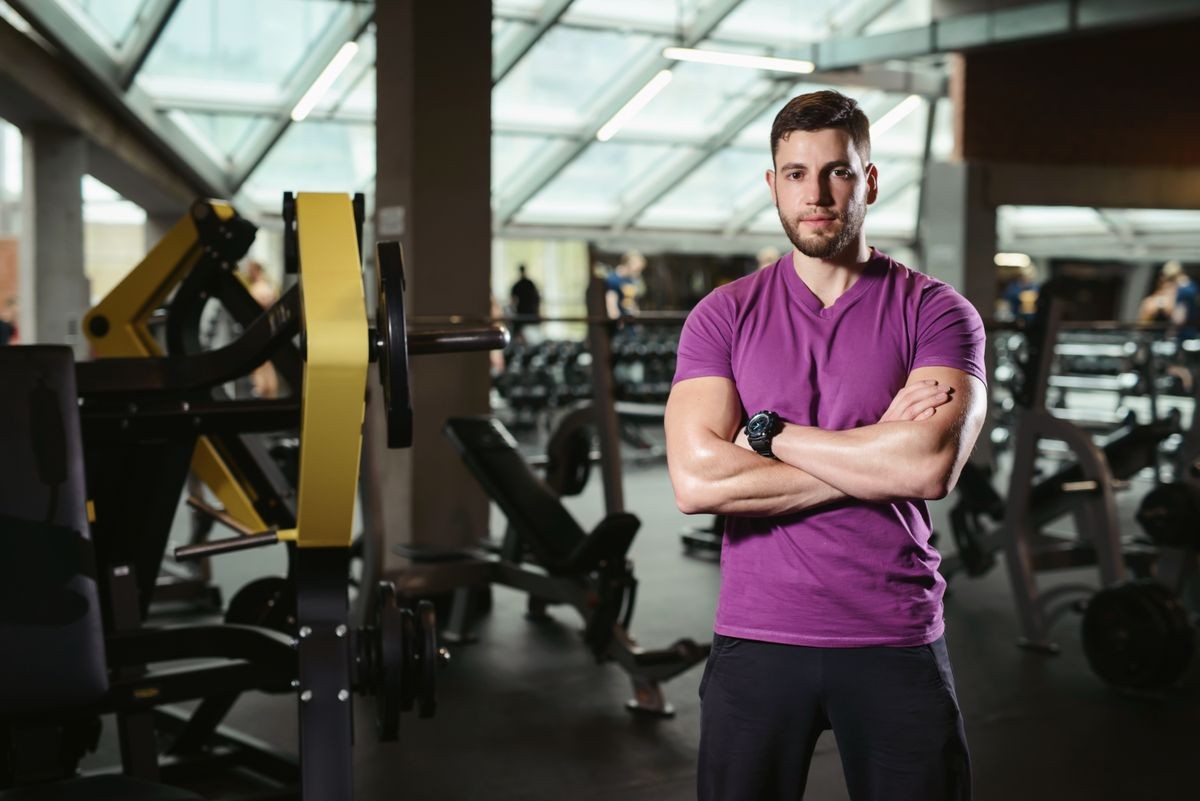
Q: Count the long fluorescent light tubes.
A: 4